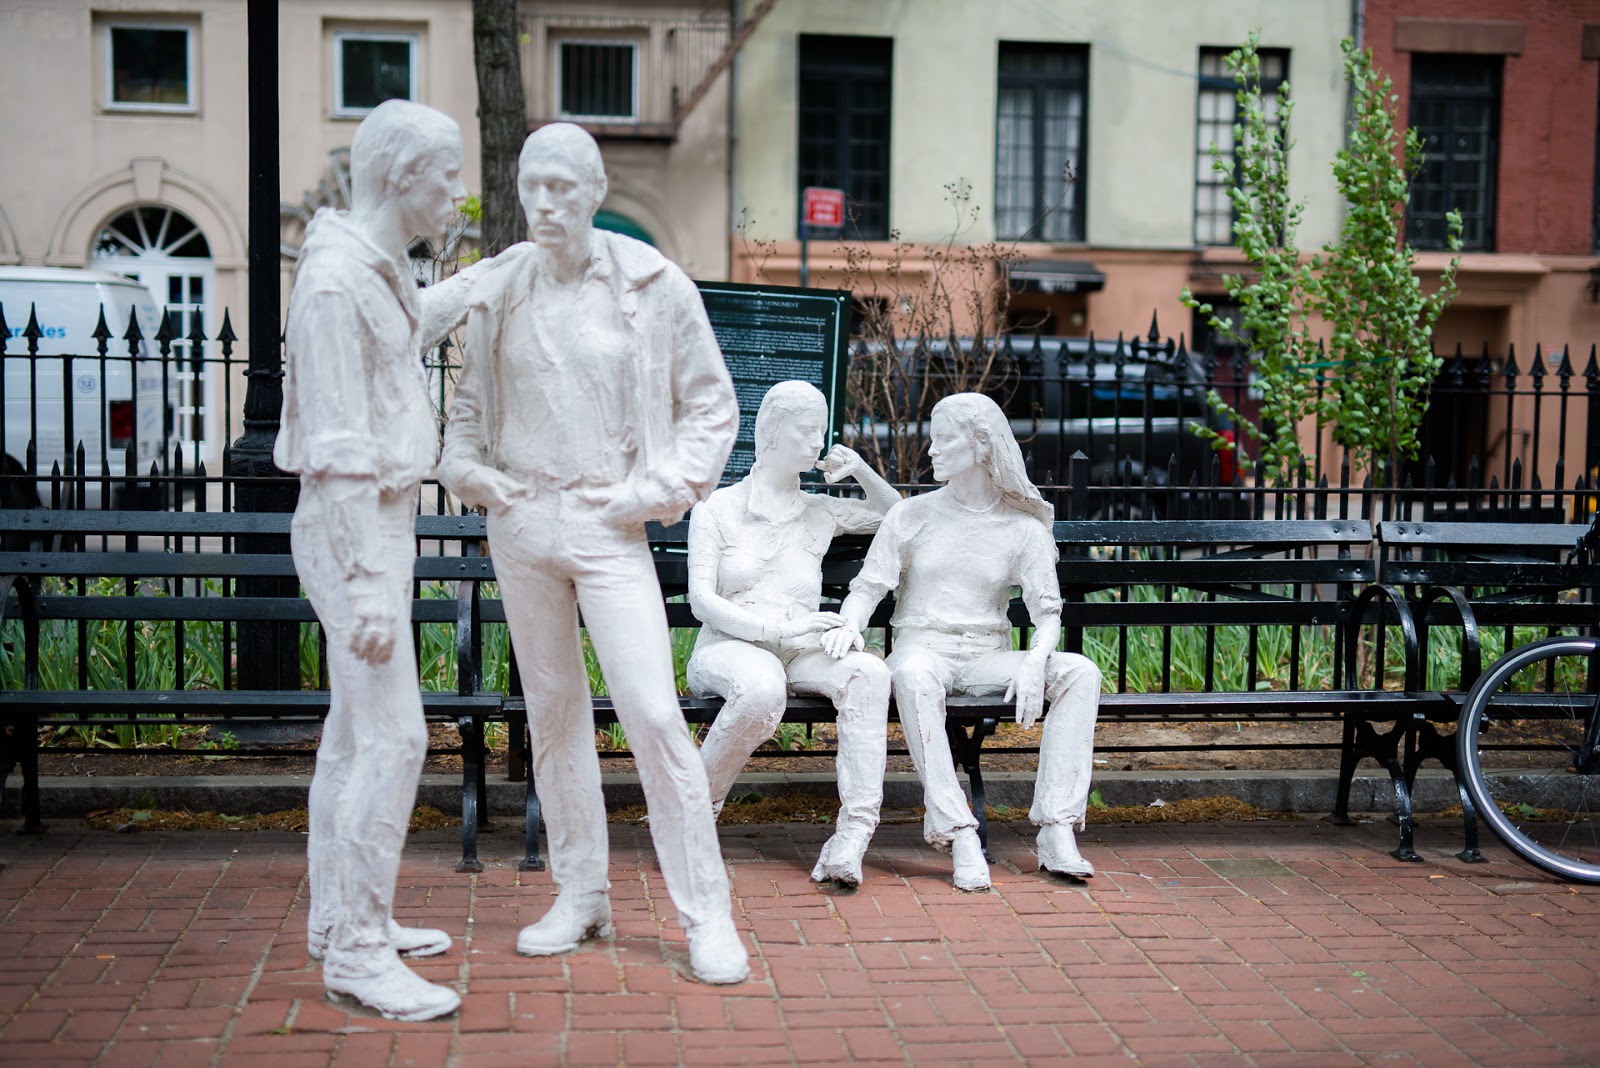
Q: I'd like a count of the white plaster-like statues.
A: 4